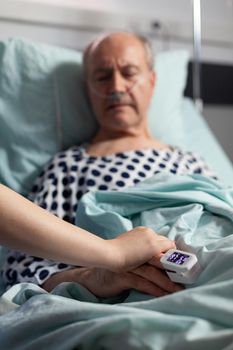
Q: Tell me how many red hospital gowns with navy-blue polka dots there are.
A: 0